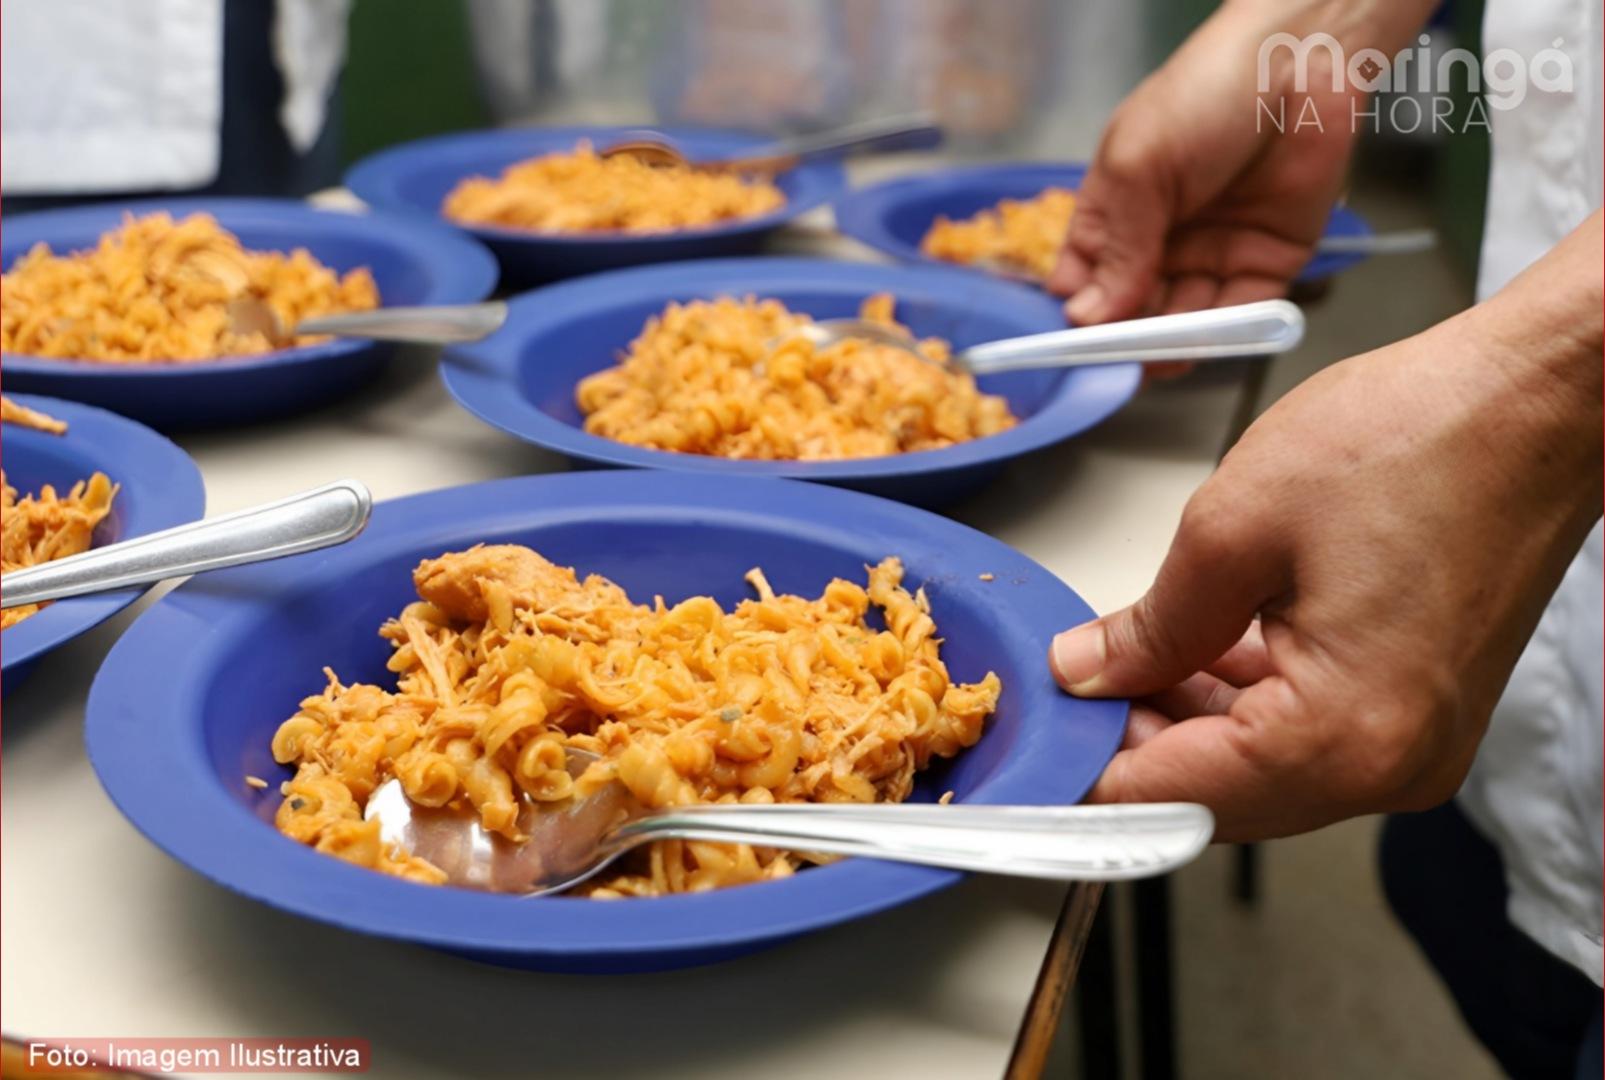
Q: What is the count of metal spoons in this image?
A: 6